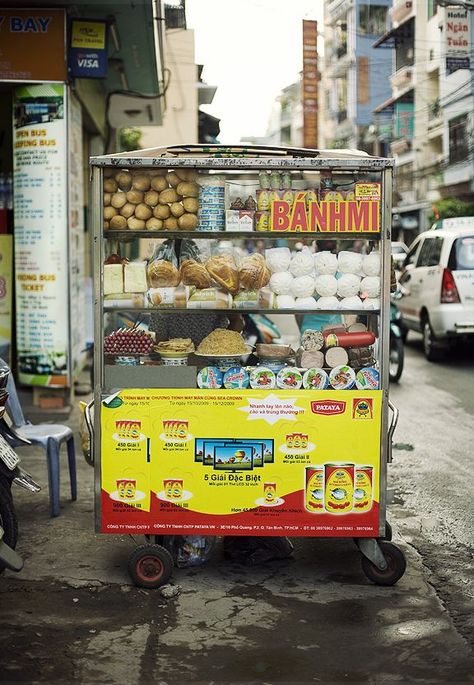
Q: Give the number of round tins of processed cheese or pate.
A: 7